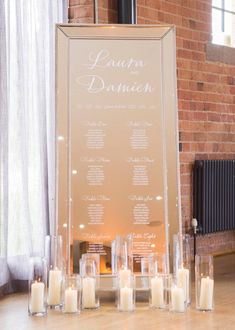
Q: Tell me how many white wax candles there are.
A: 10